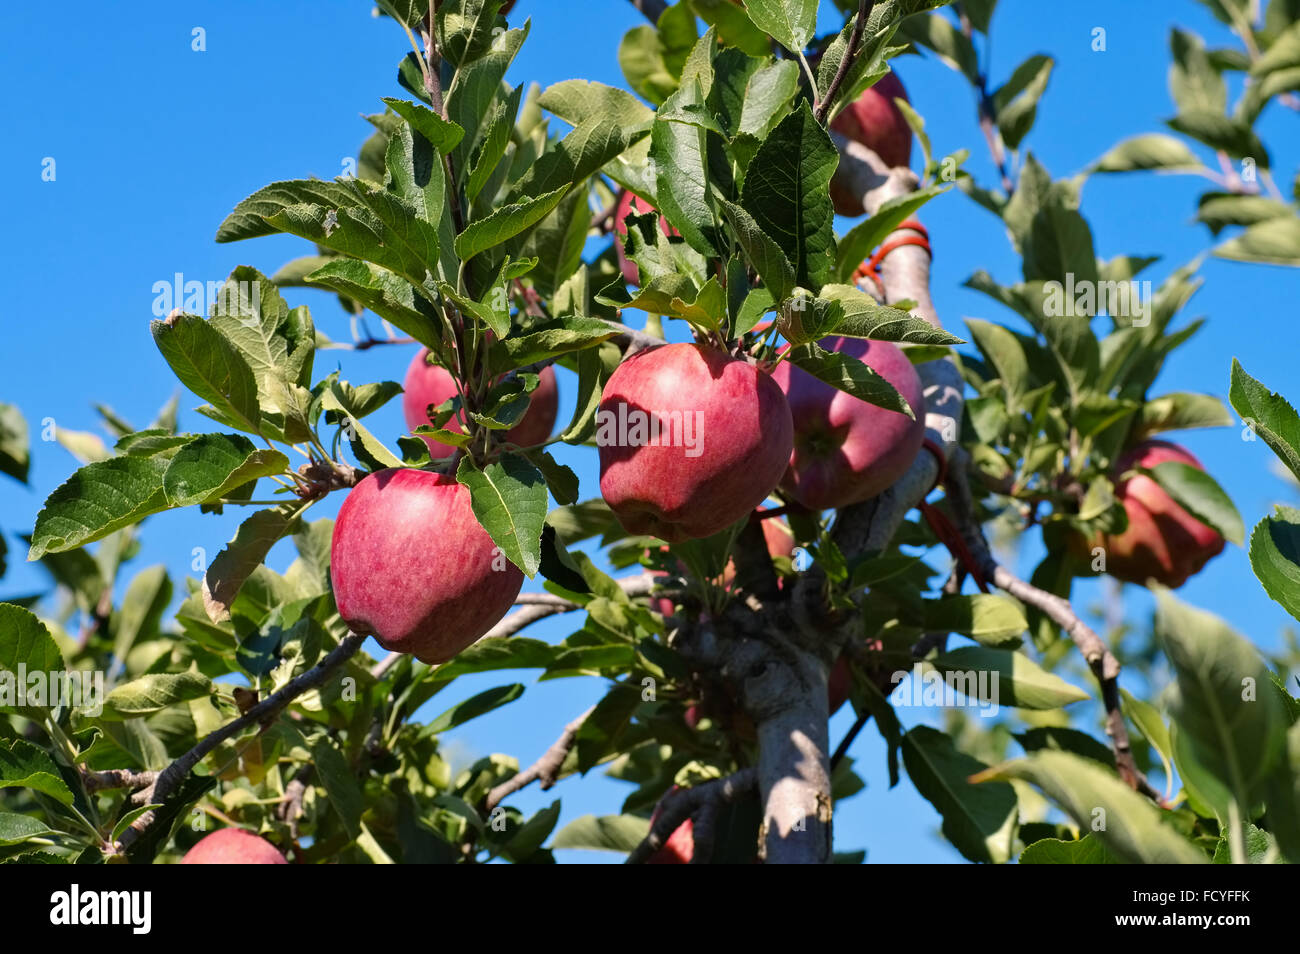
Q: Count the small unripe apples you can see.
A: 0